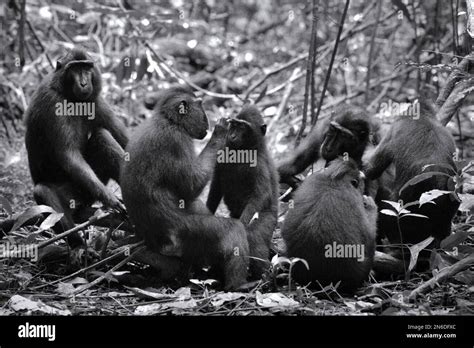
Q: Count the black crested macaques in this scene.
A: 6